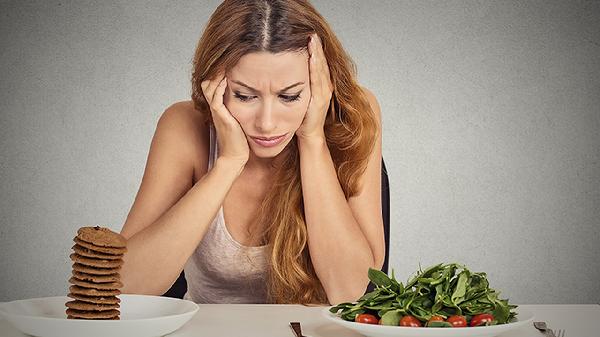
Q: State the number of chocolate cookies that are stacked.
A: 12